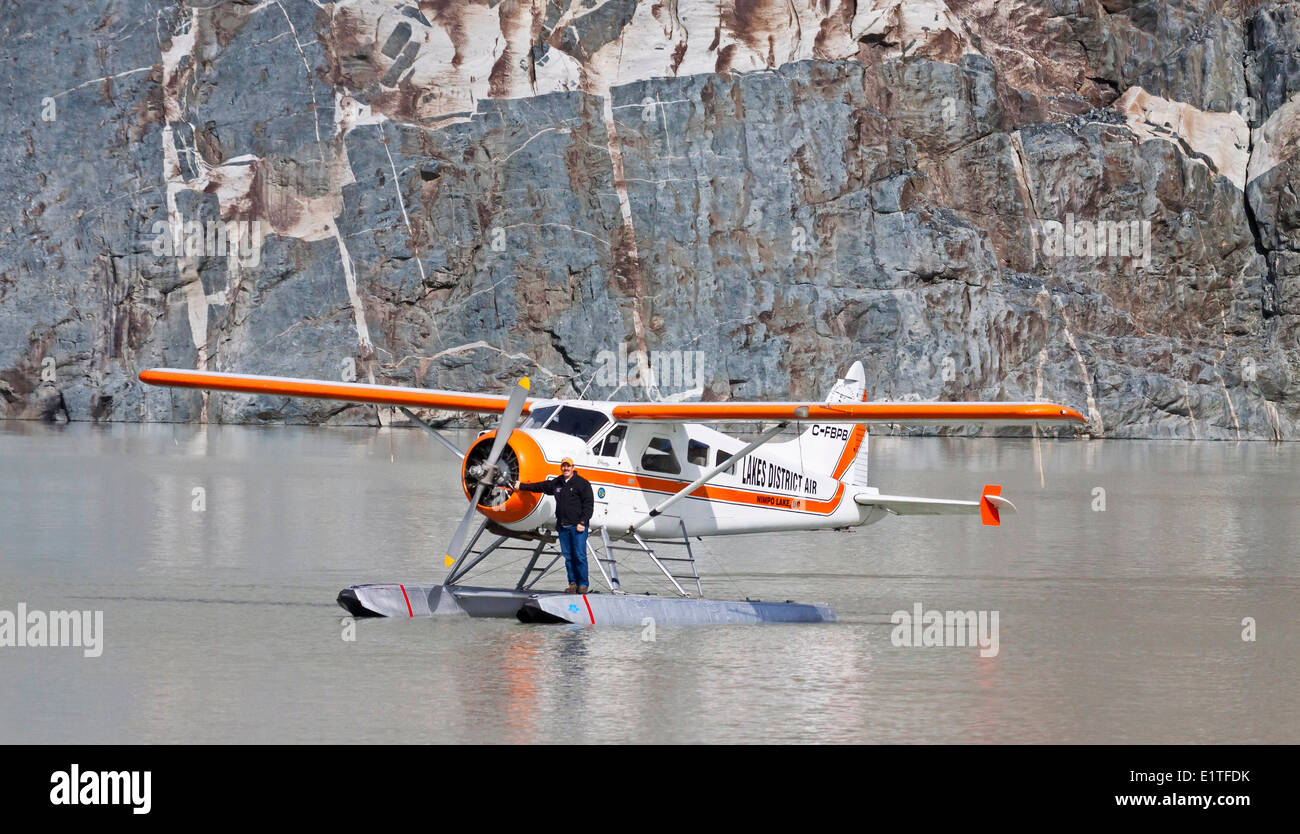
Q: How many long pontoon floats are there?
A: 2